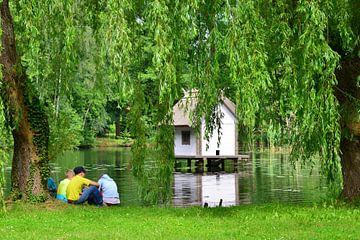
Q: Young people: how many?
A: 3